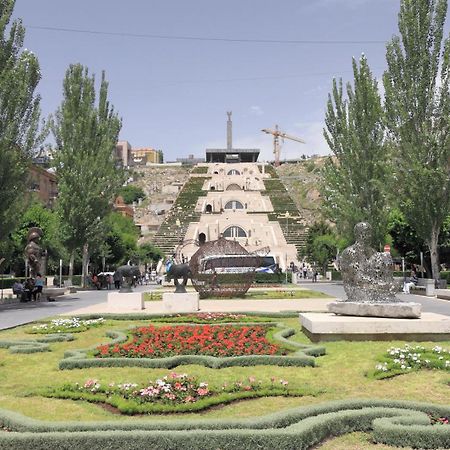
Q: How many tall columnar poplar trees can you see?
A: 4